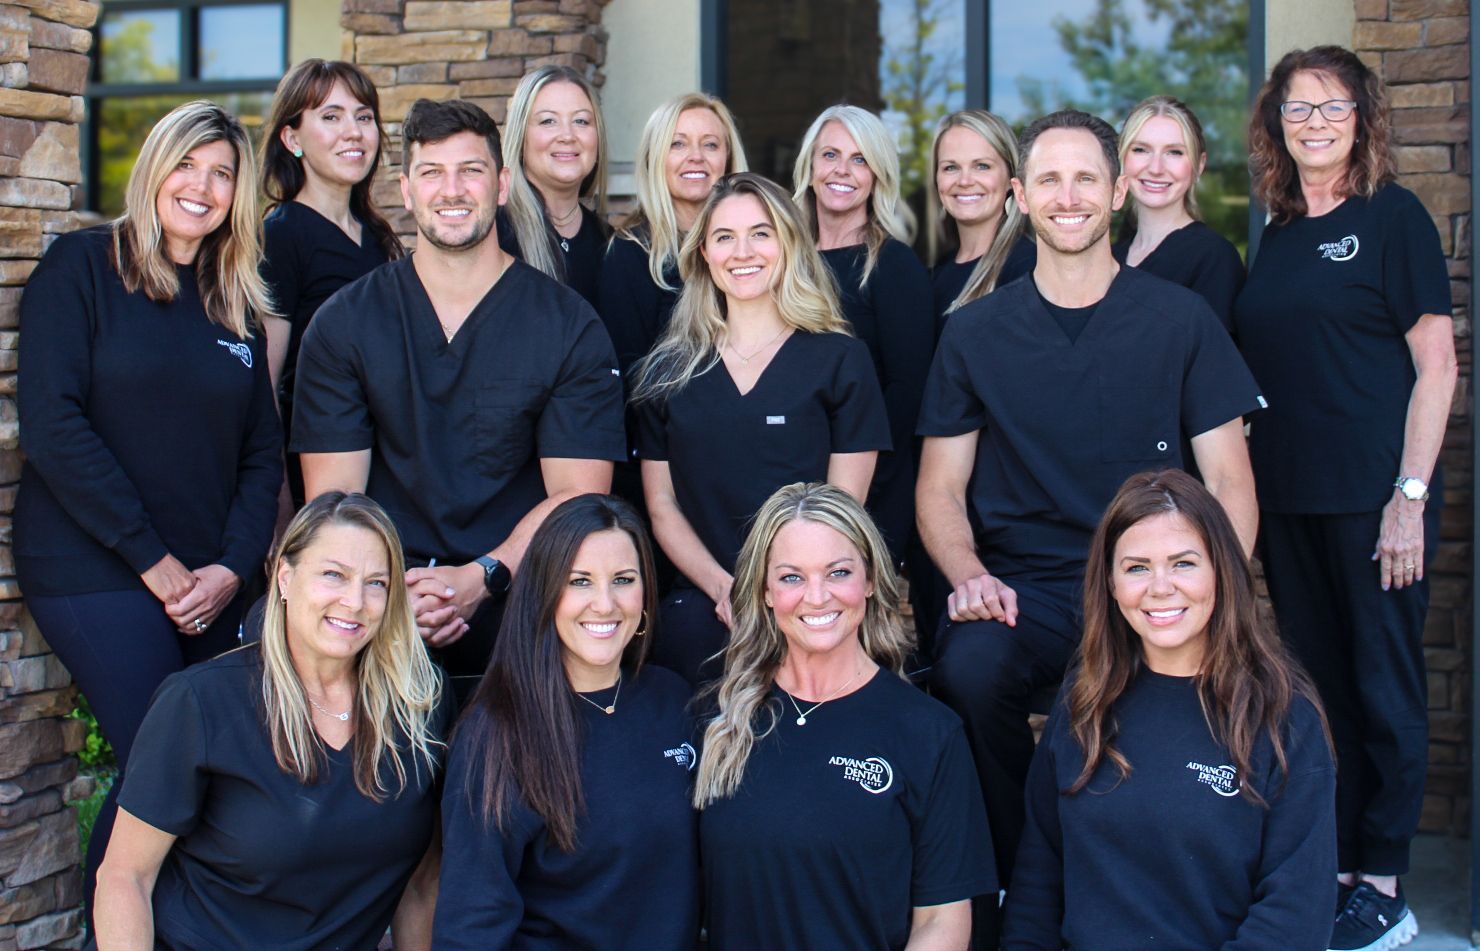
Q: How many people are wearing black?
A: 15